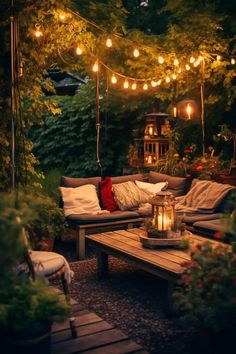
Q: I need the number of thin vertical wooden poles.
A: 3